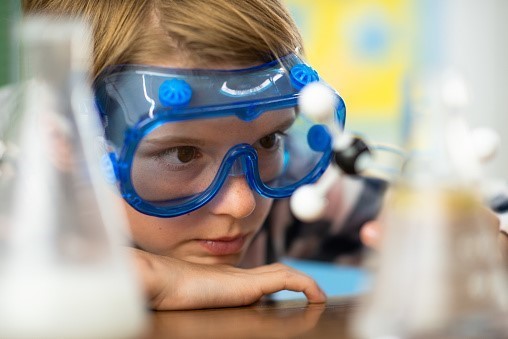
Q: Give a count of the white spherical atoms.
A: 4